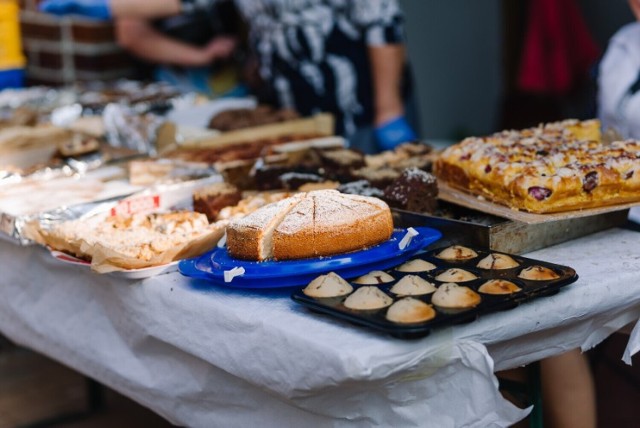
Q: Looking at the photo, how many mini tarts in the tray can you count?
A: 12